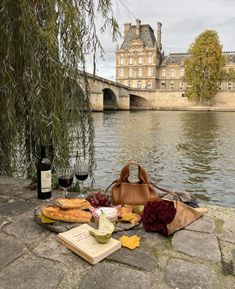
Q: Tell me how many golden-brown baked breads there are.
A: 2